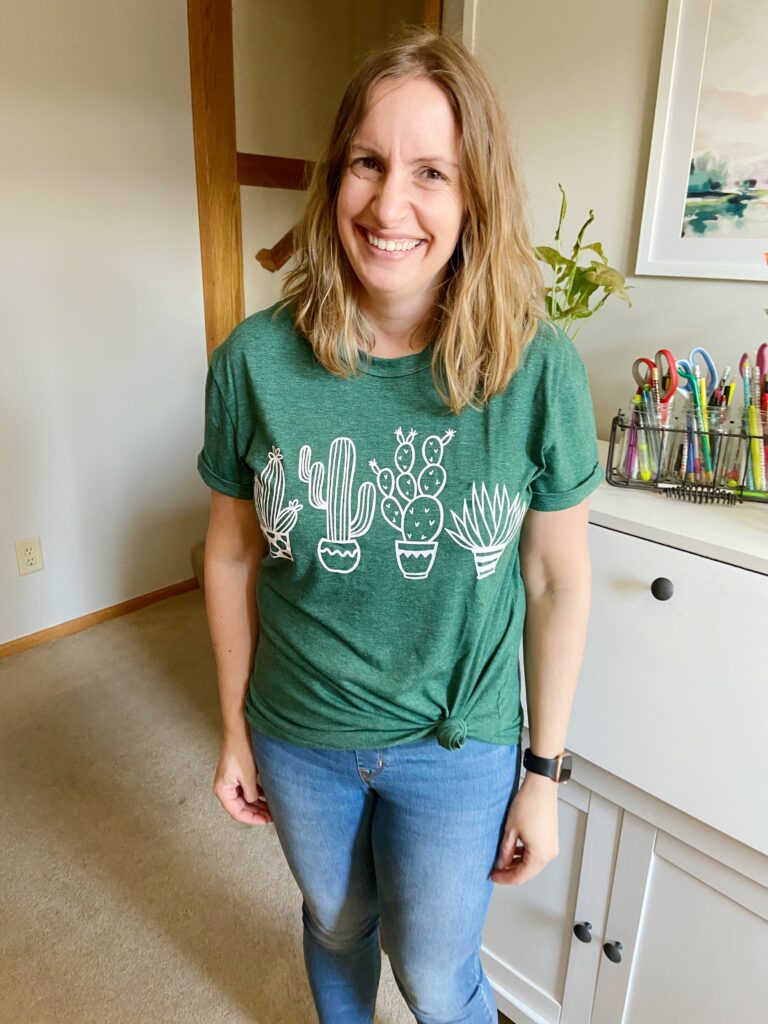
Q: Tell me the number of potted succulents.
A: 4